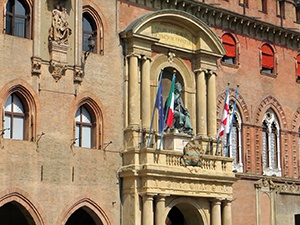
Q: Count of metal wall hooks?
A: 4